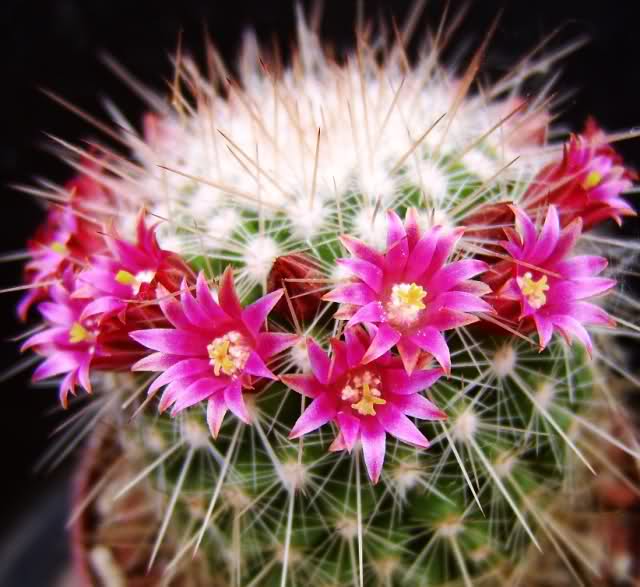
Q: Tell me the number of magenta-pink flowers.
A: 8